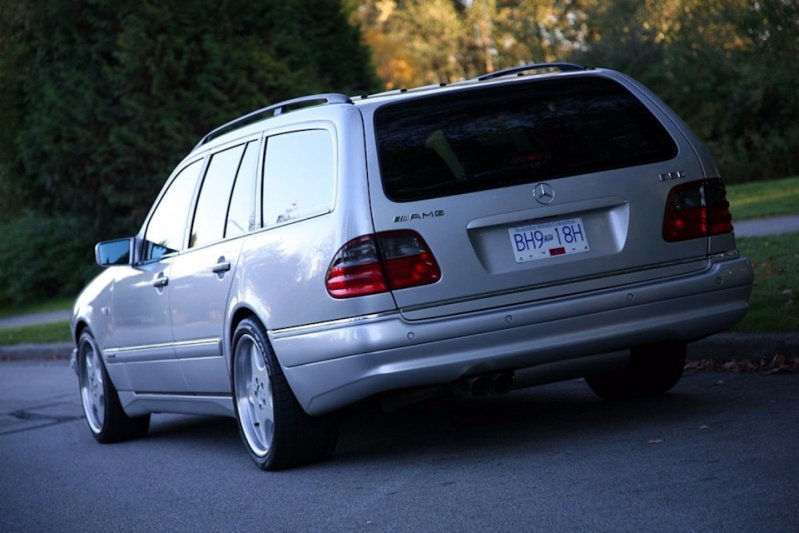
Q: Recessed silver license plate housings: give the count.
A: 1